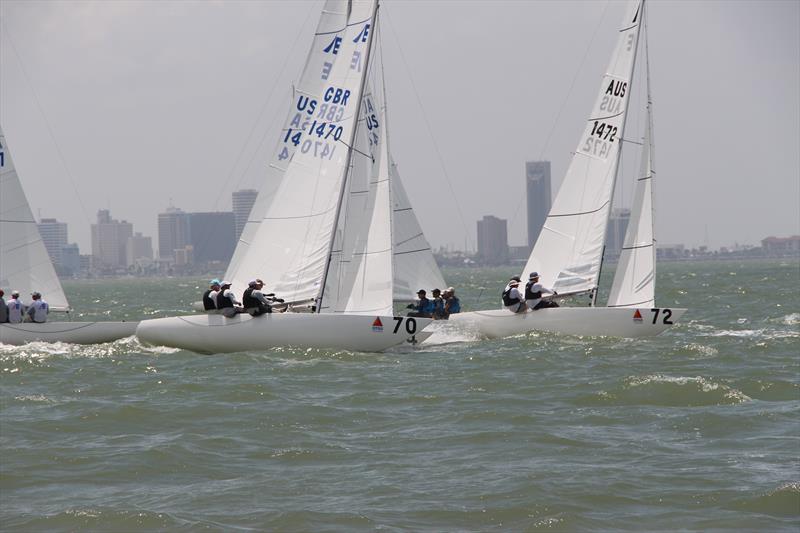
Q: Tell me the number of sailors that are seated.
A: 14